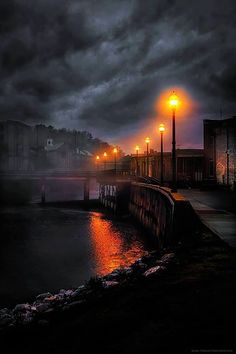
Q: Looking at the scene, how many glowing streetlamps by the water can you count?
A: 7